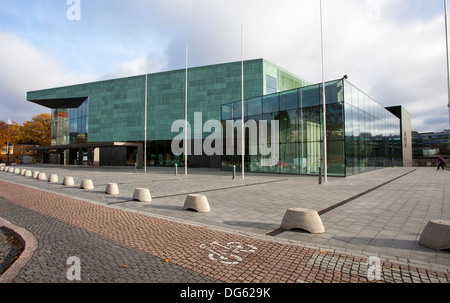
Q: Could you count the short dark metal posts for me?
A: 4